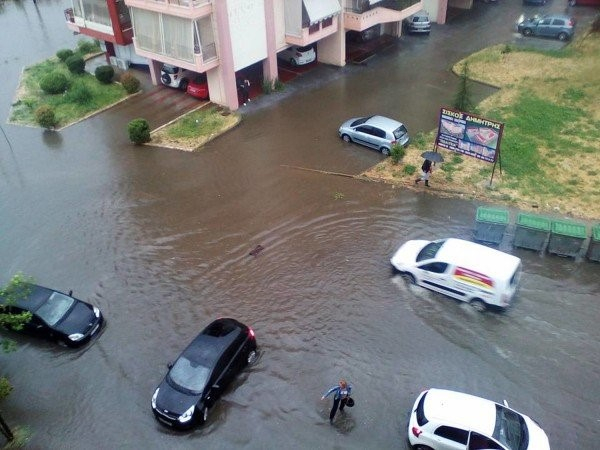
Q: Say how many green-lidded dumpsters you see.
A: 4